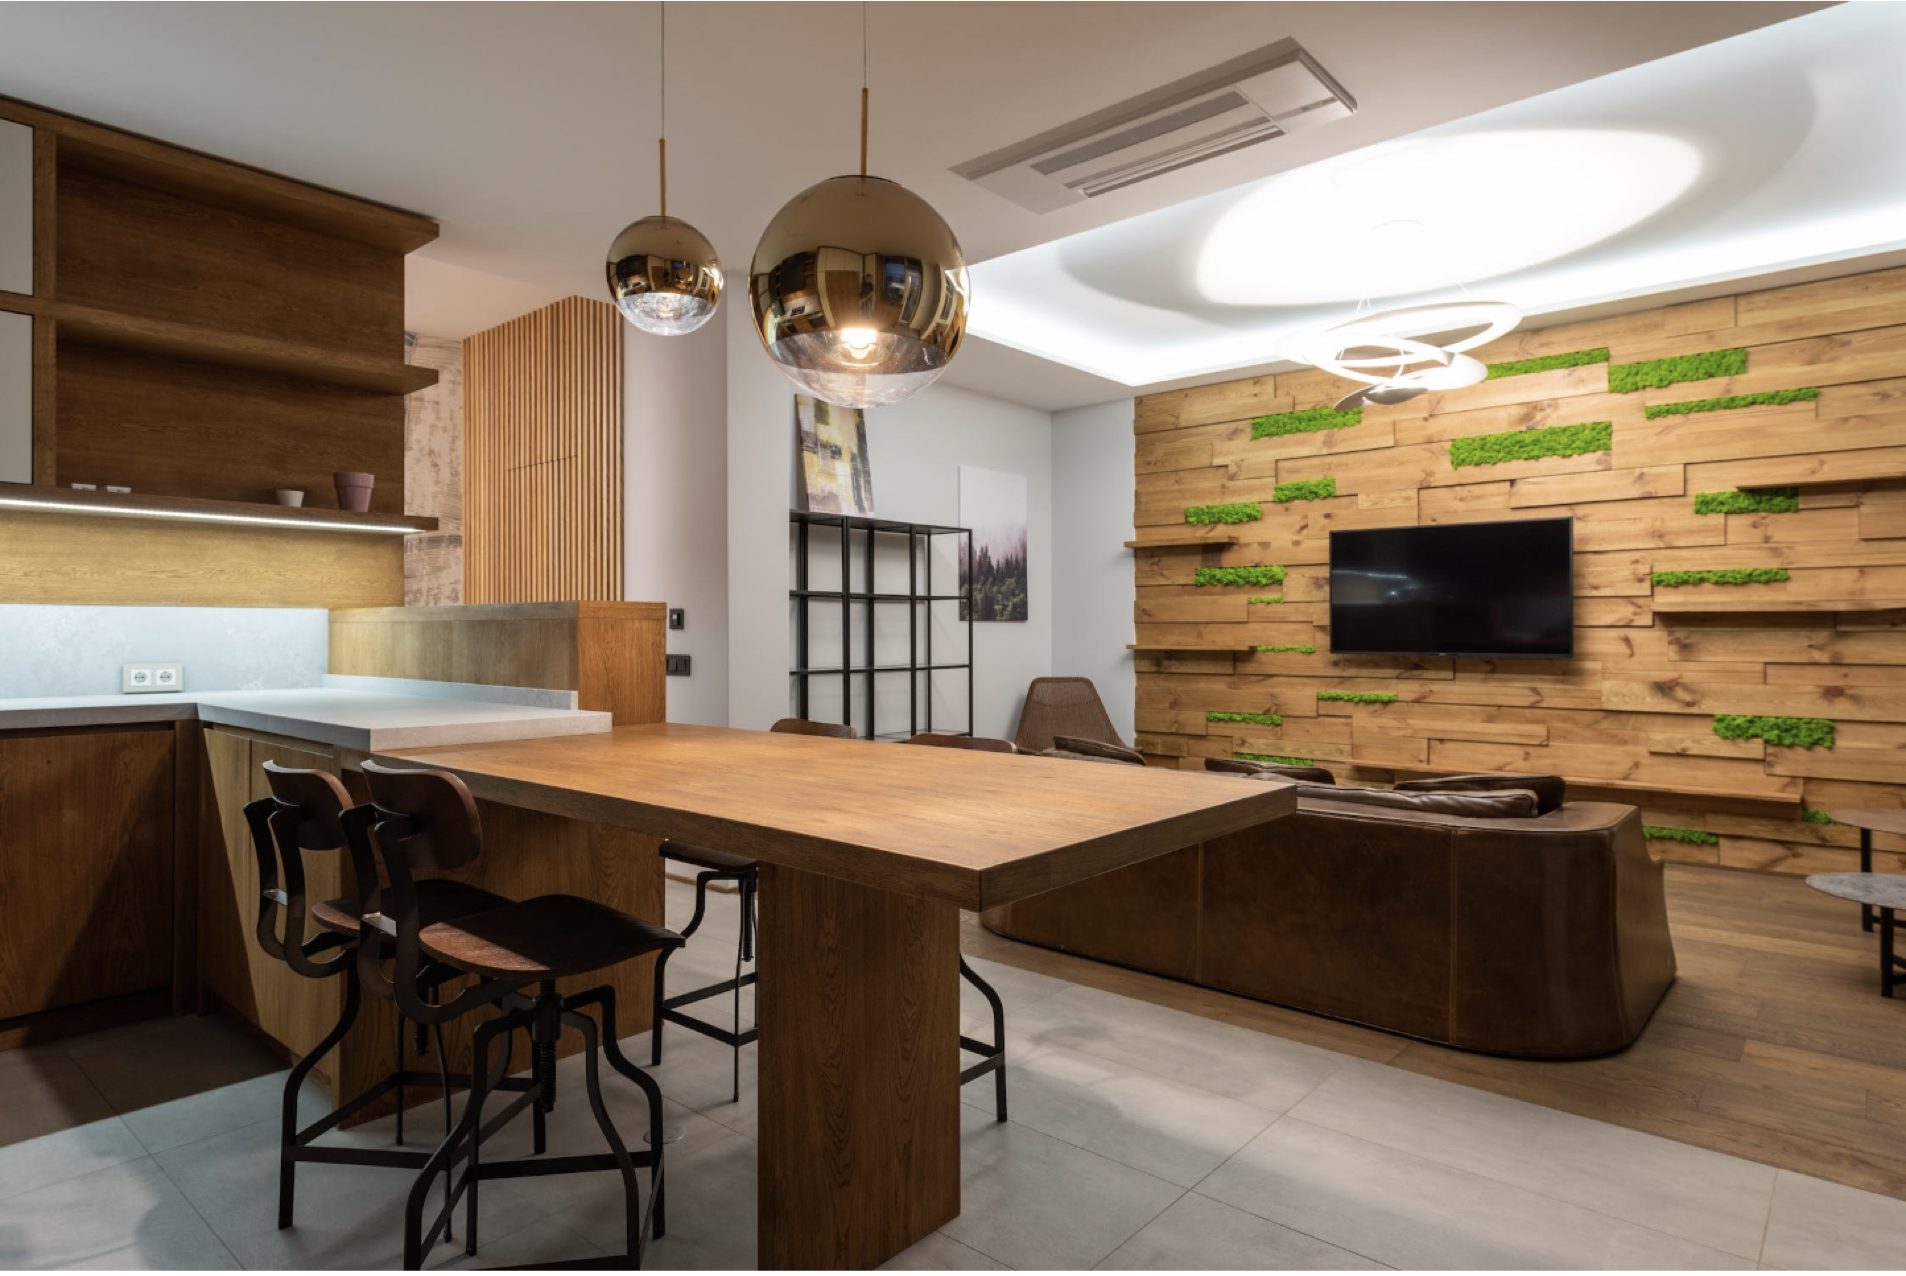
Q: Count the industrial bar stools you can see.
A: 4